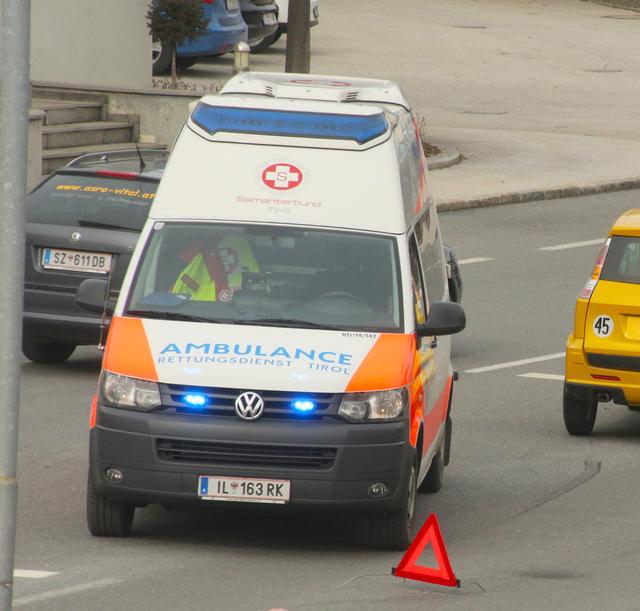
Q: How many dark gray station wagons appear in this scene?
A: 1